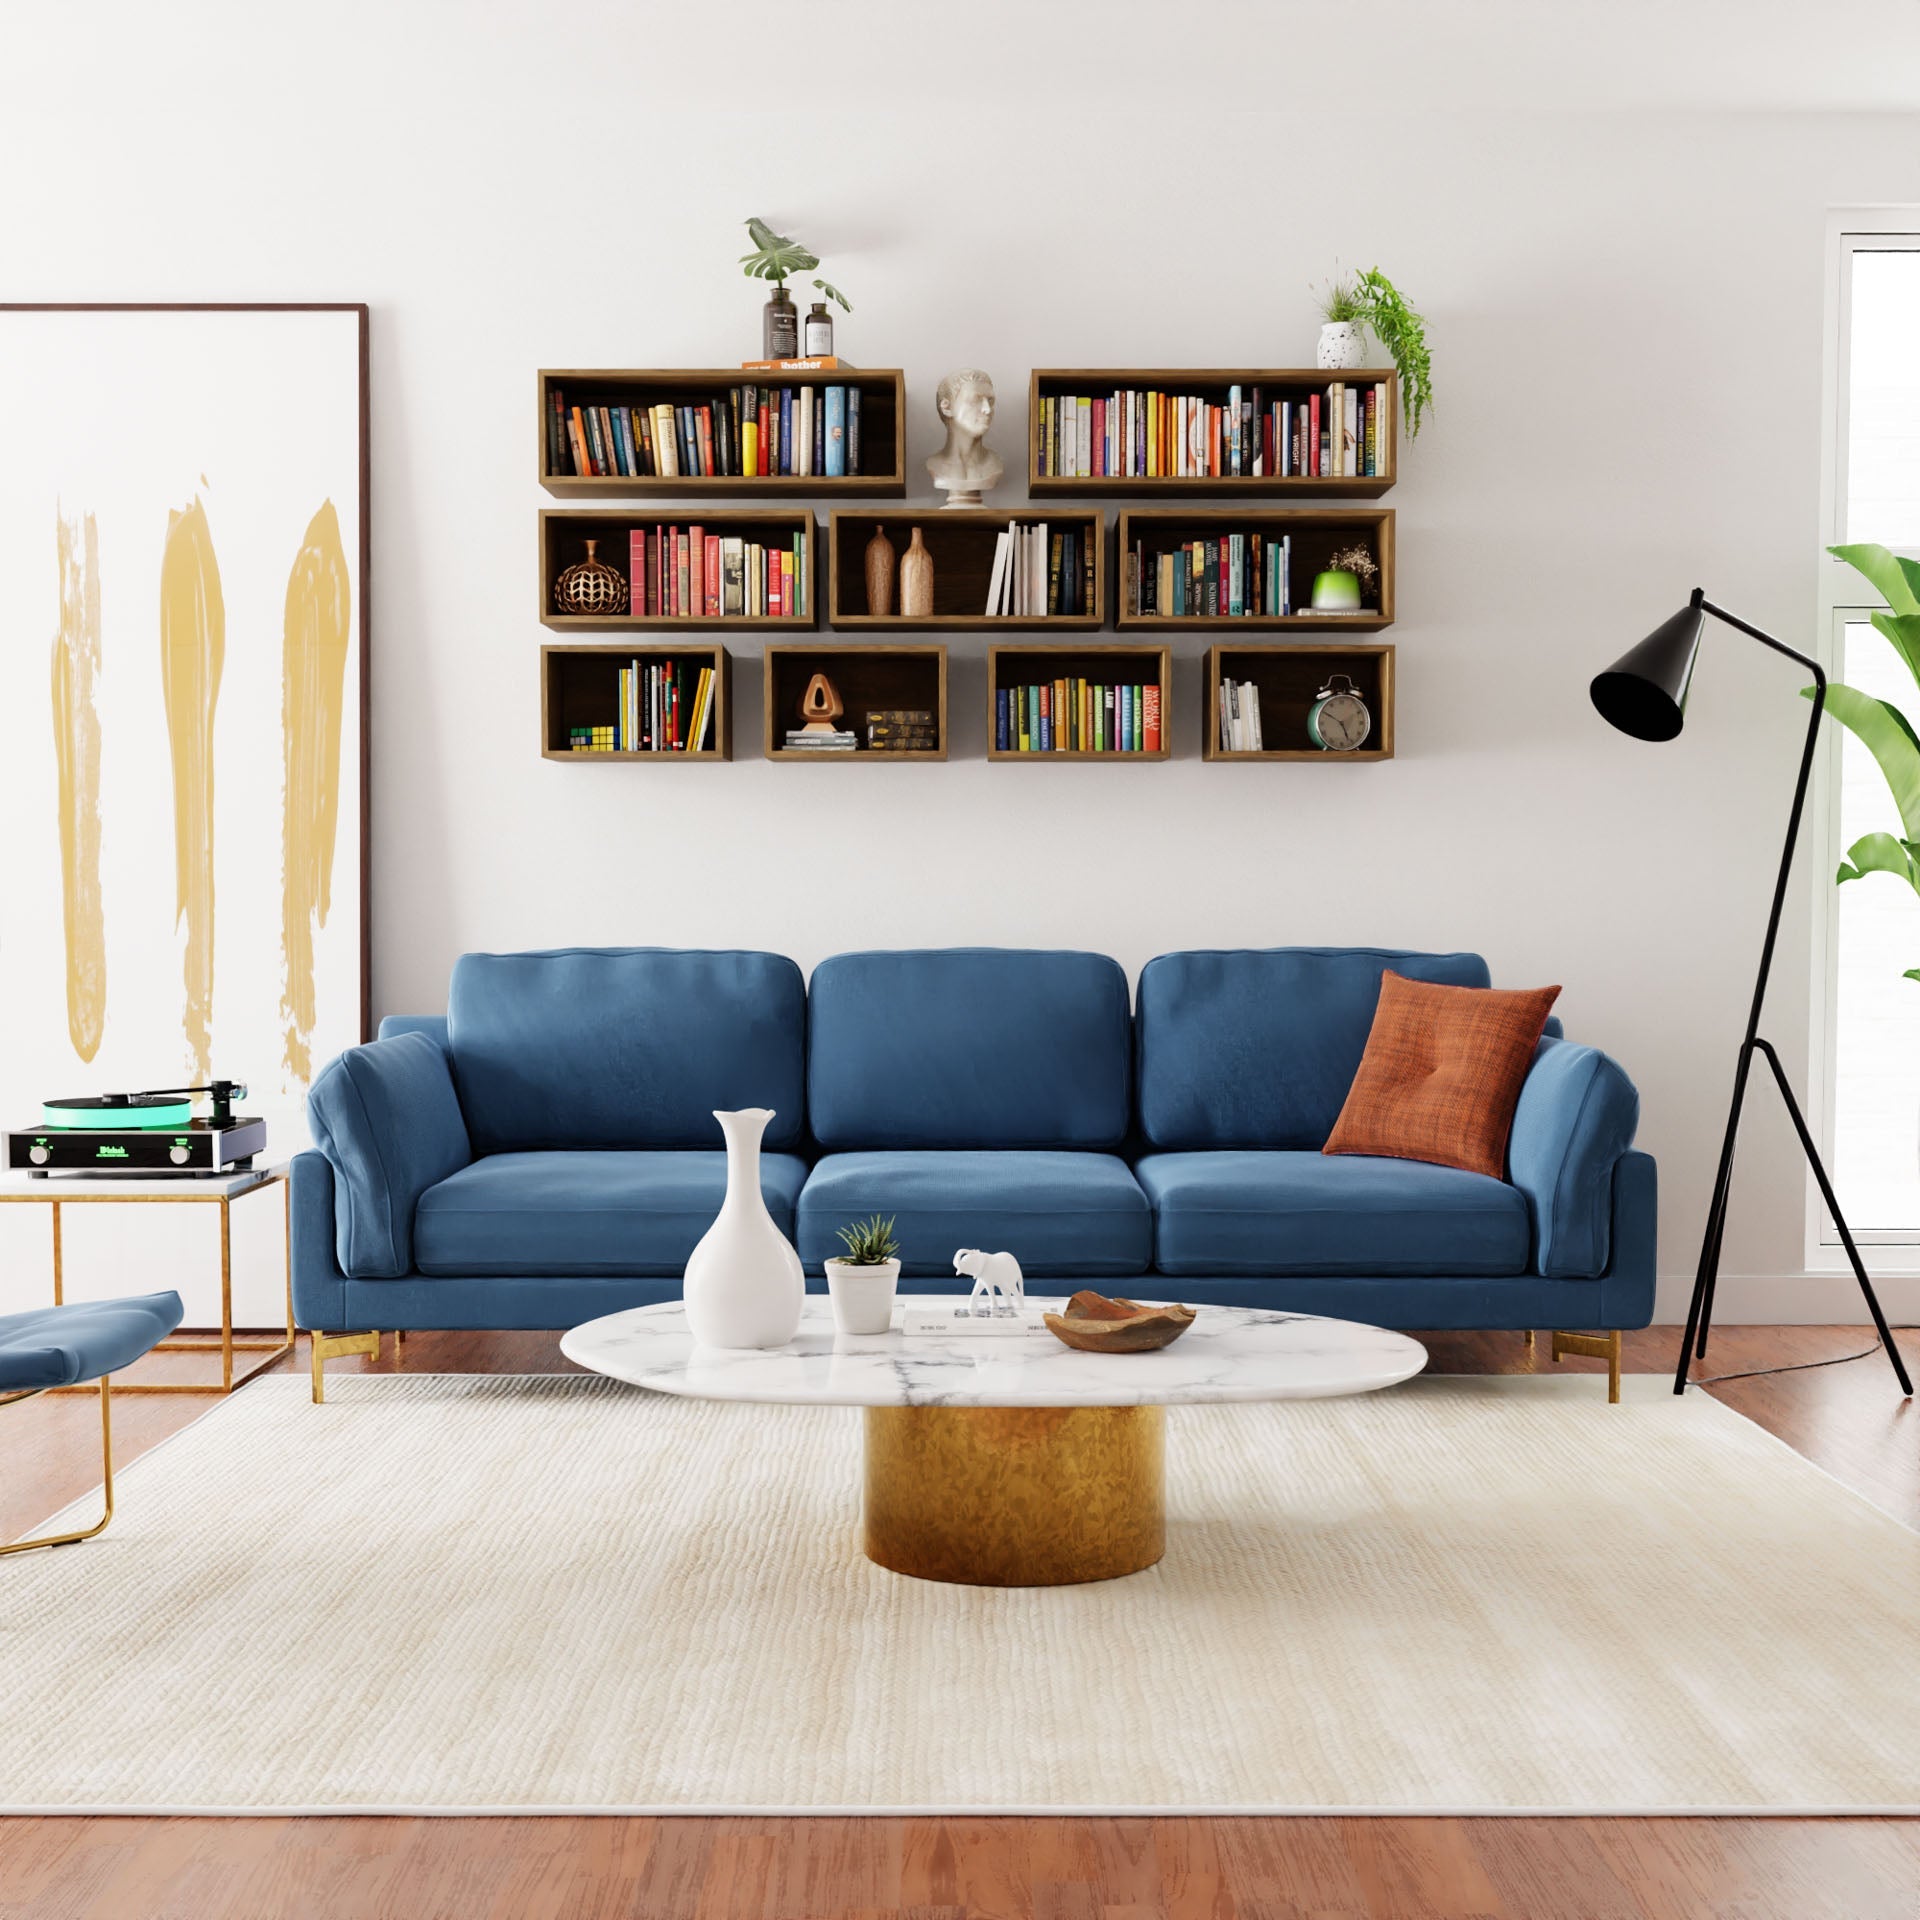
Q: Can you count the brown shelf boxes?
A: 9